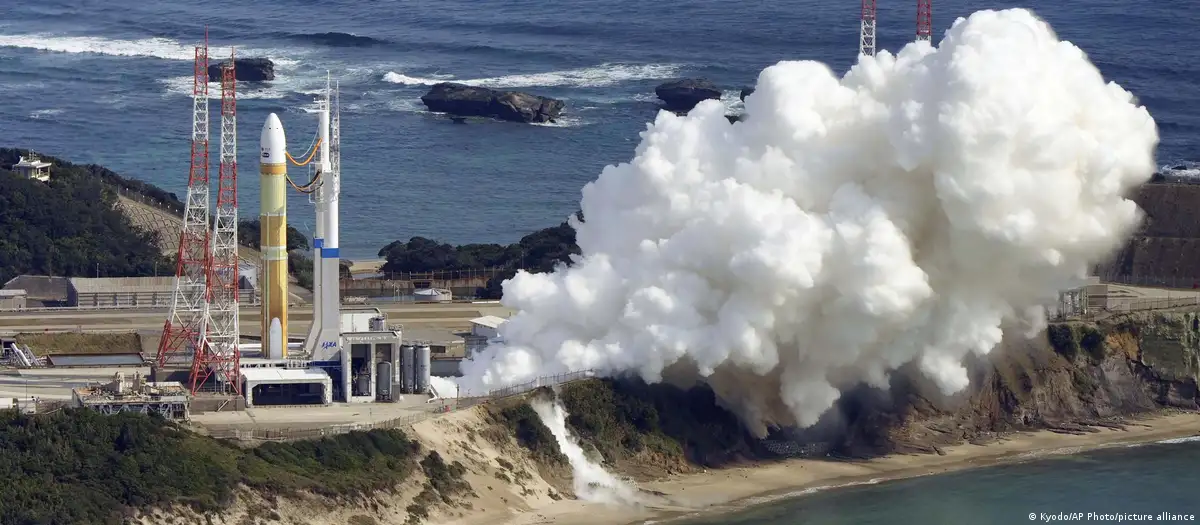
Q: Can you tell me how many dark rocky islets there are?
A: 3